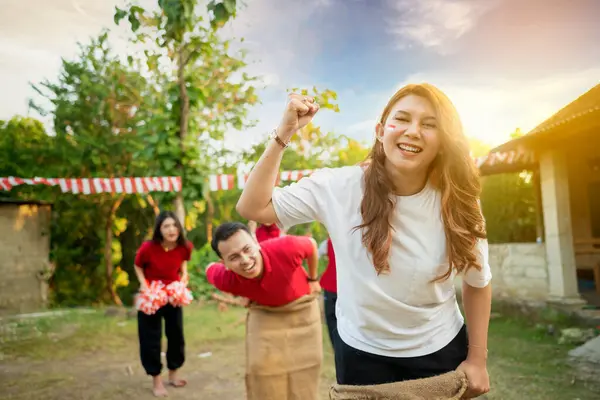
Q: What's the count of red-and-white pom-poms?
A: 2